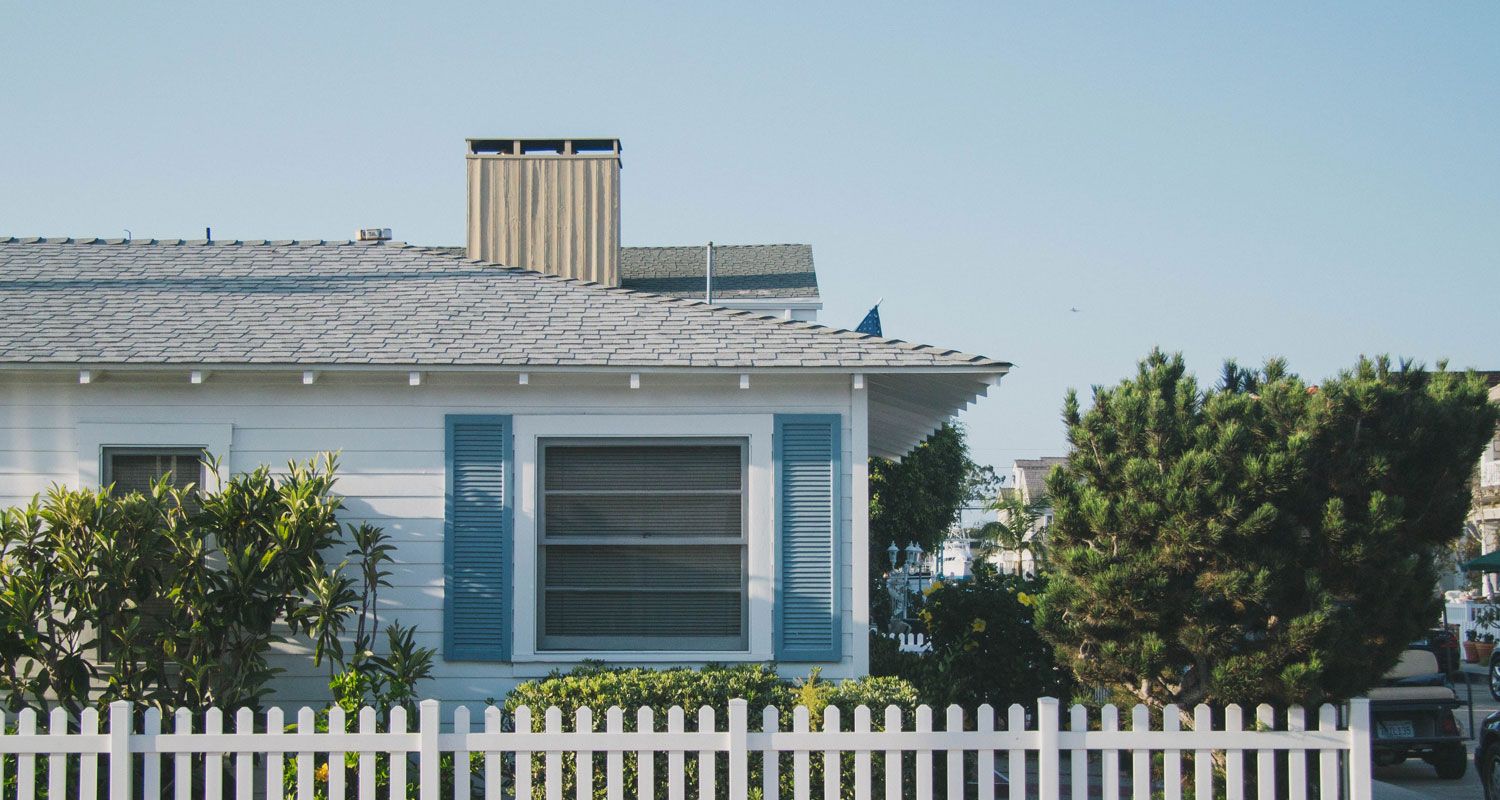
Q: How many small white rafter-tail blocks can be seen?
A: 8